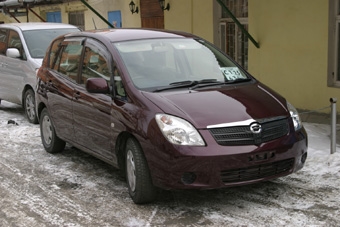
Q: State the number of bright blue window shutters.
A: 2